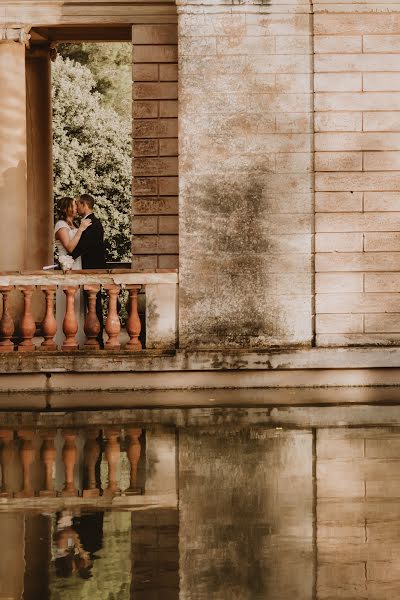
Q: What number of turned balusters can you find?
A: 7